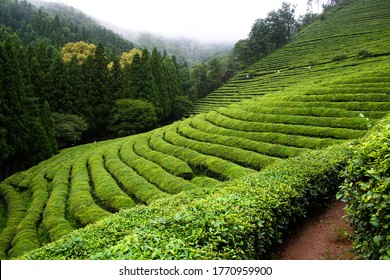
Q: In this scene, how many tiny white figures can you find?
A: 3